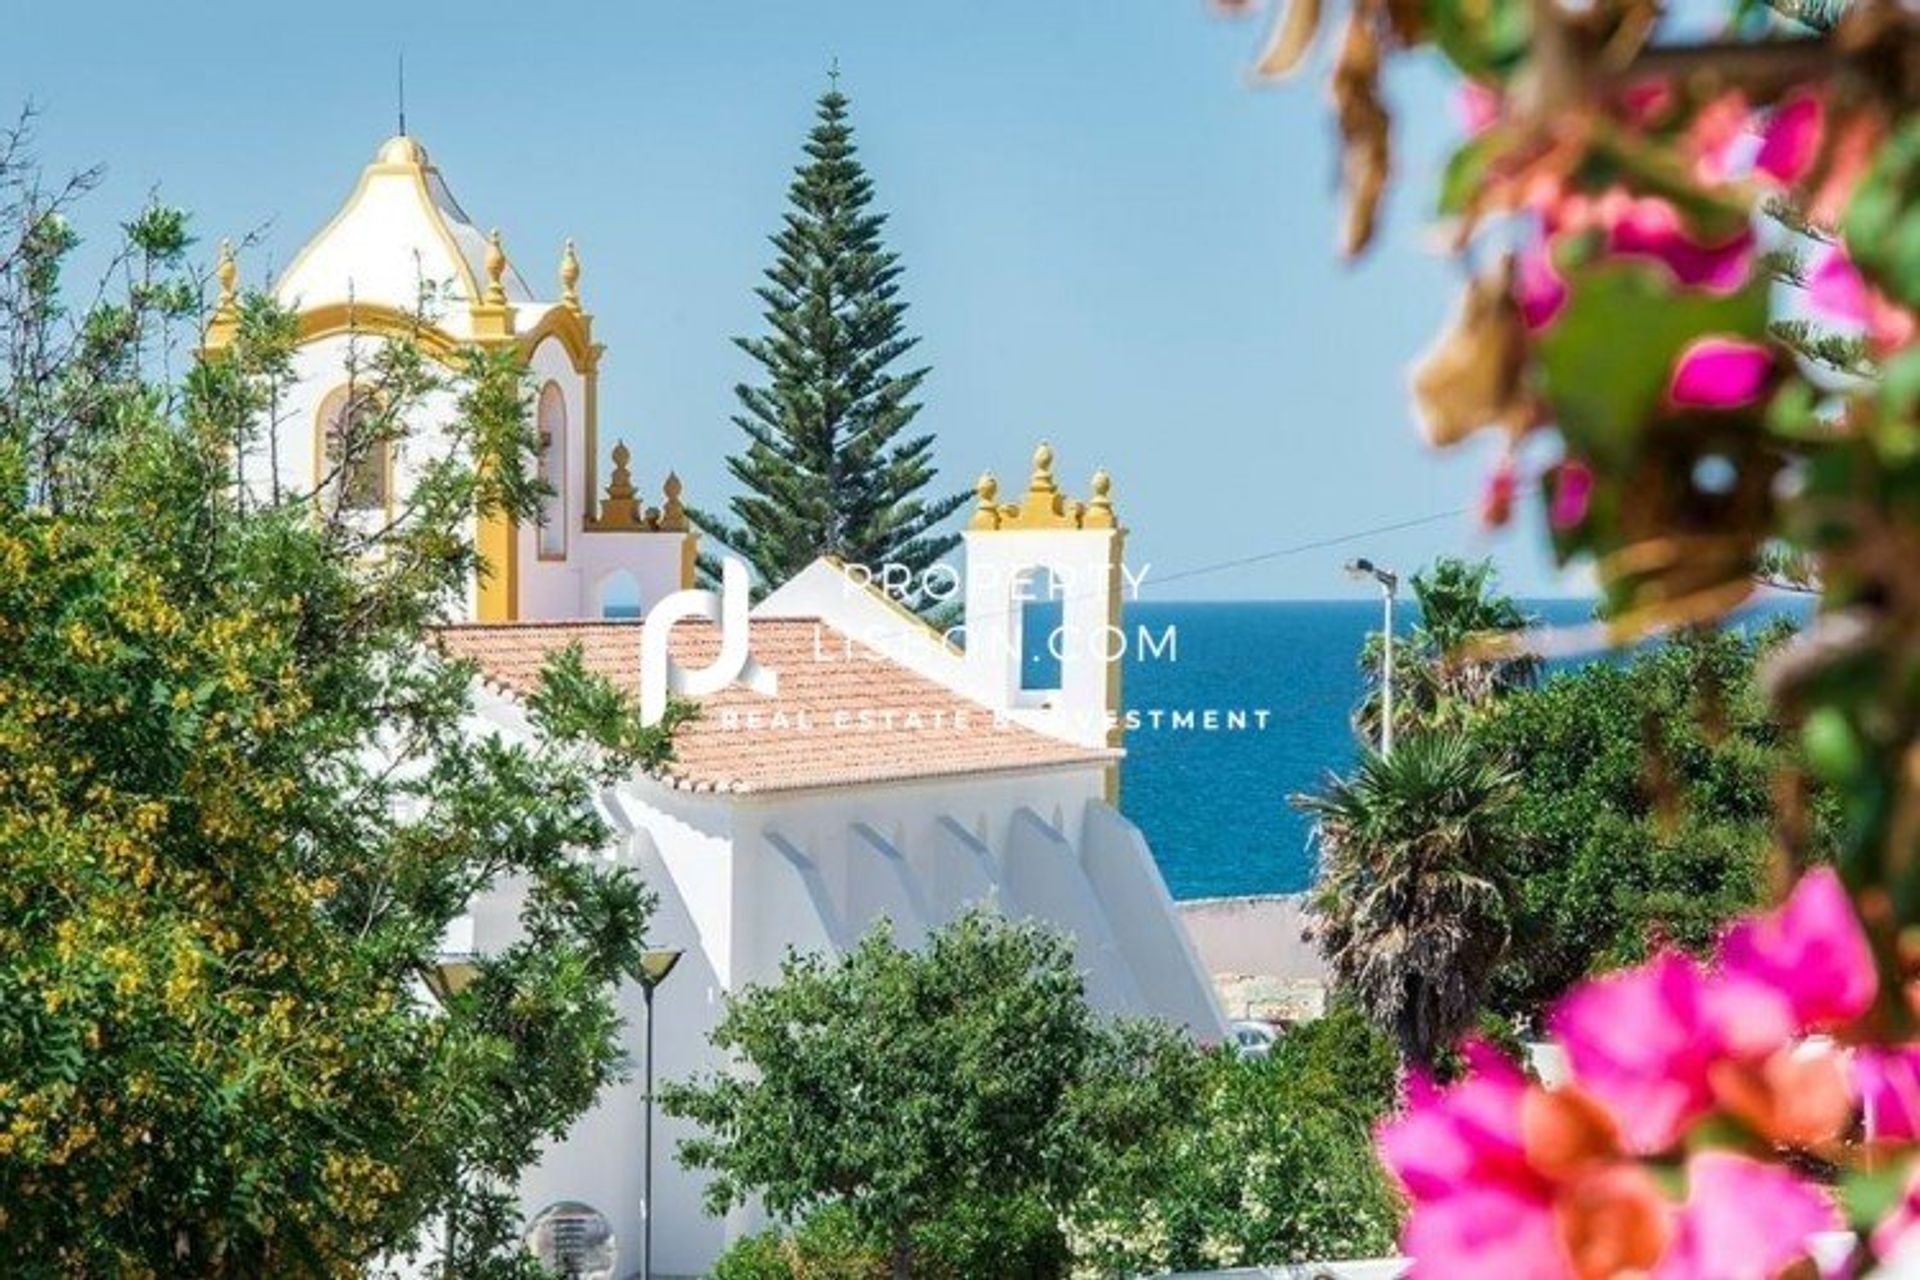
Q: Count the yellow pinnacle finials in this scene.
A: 8